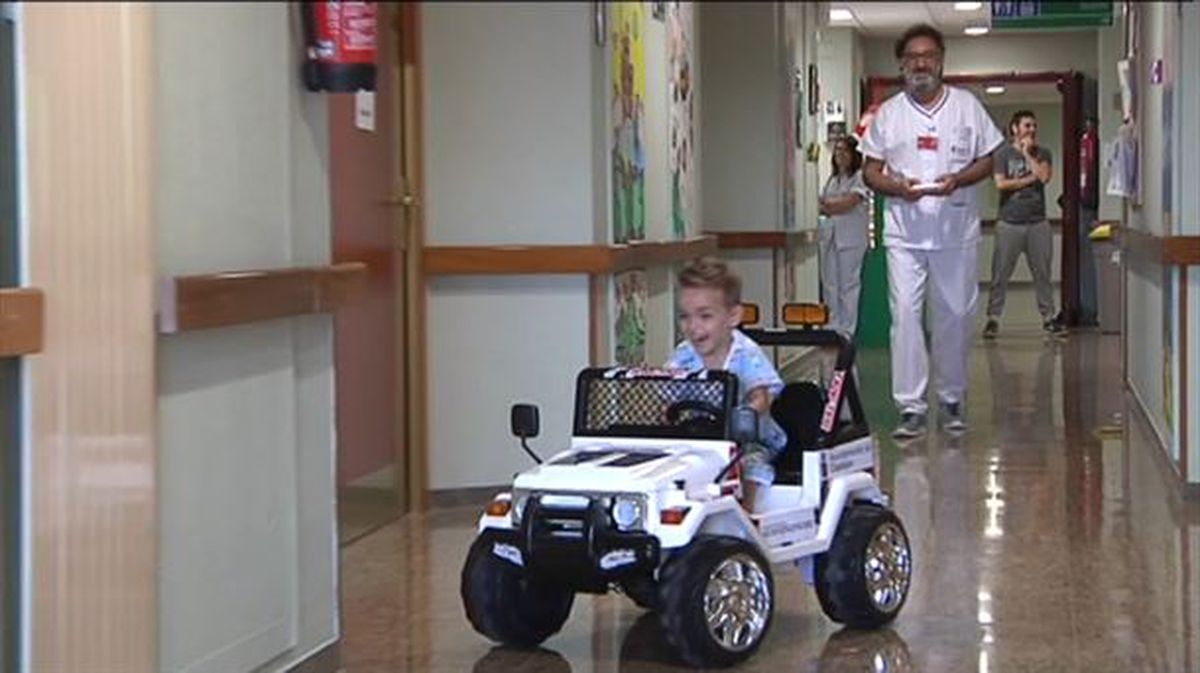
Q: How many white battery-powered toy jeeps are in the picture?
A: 1